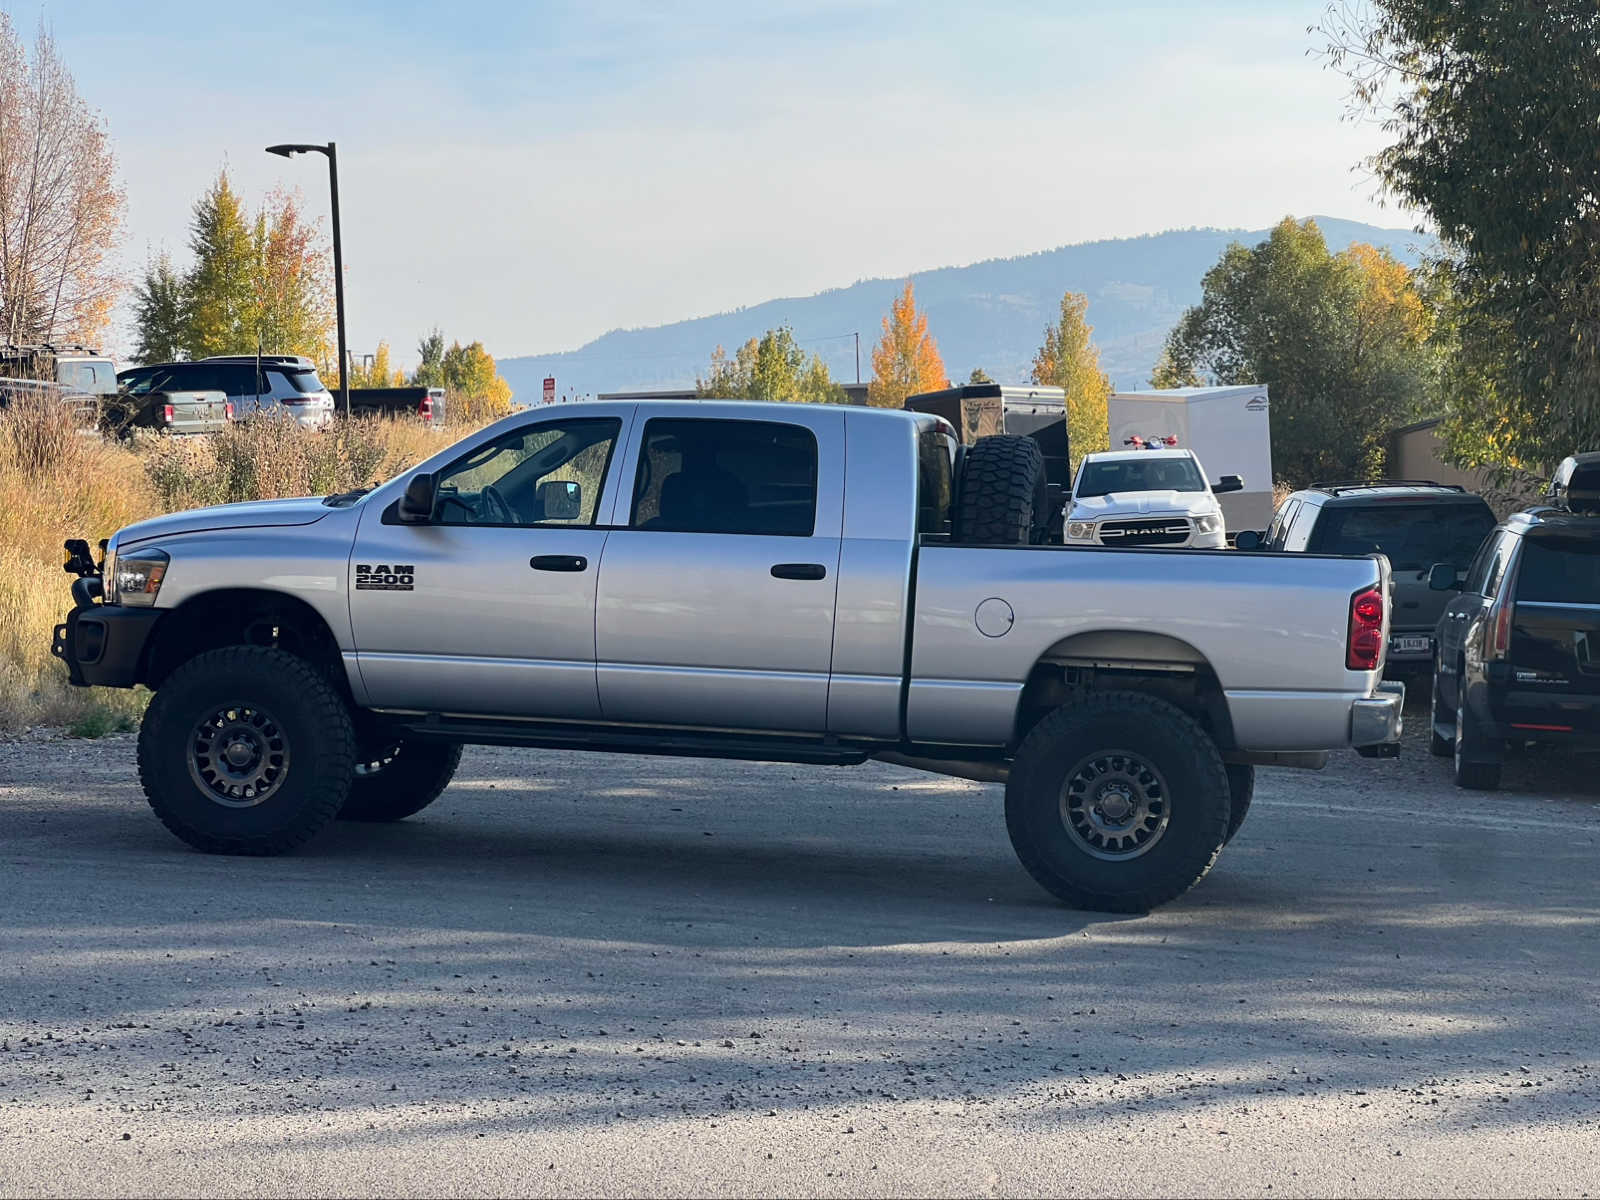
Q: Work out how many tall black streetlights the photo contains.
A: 1